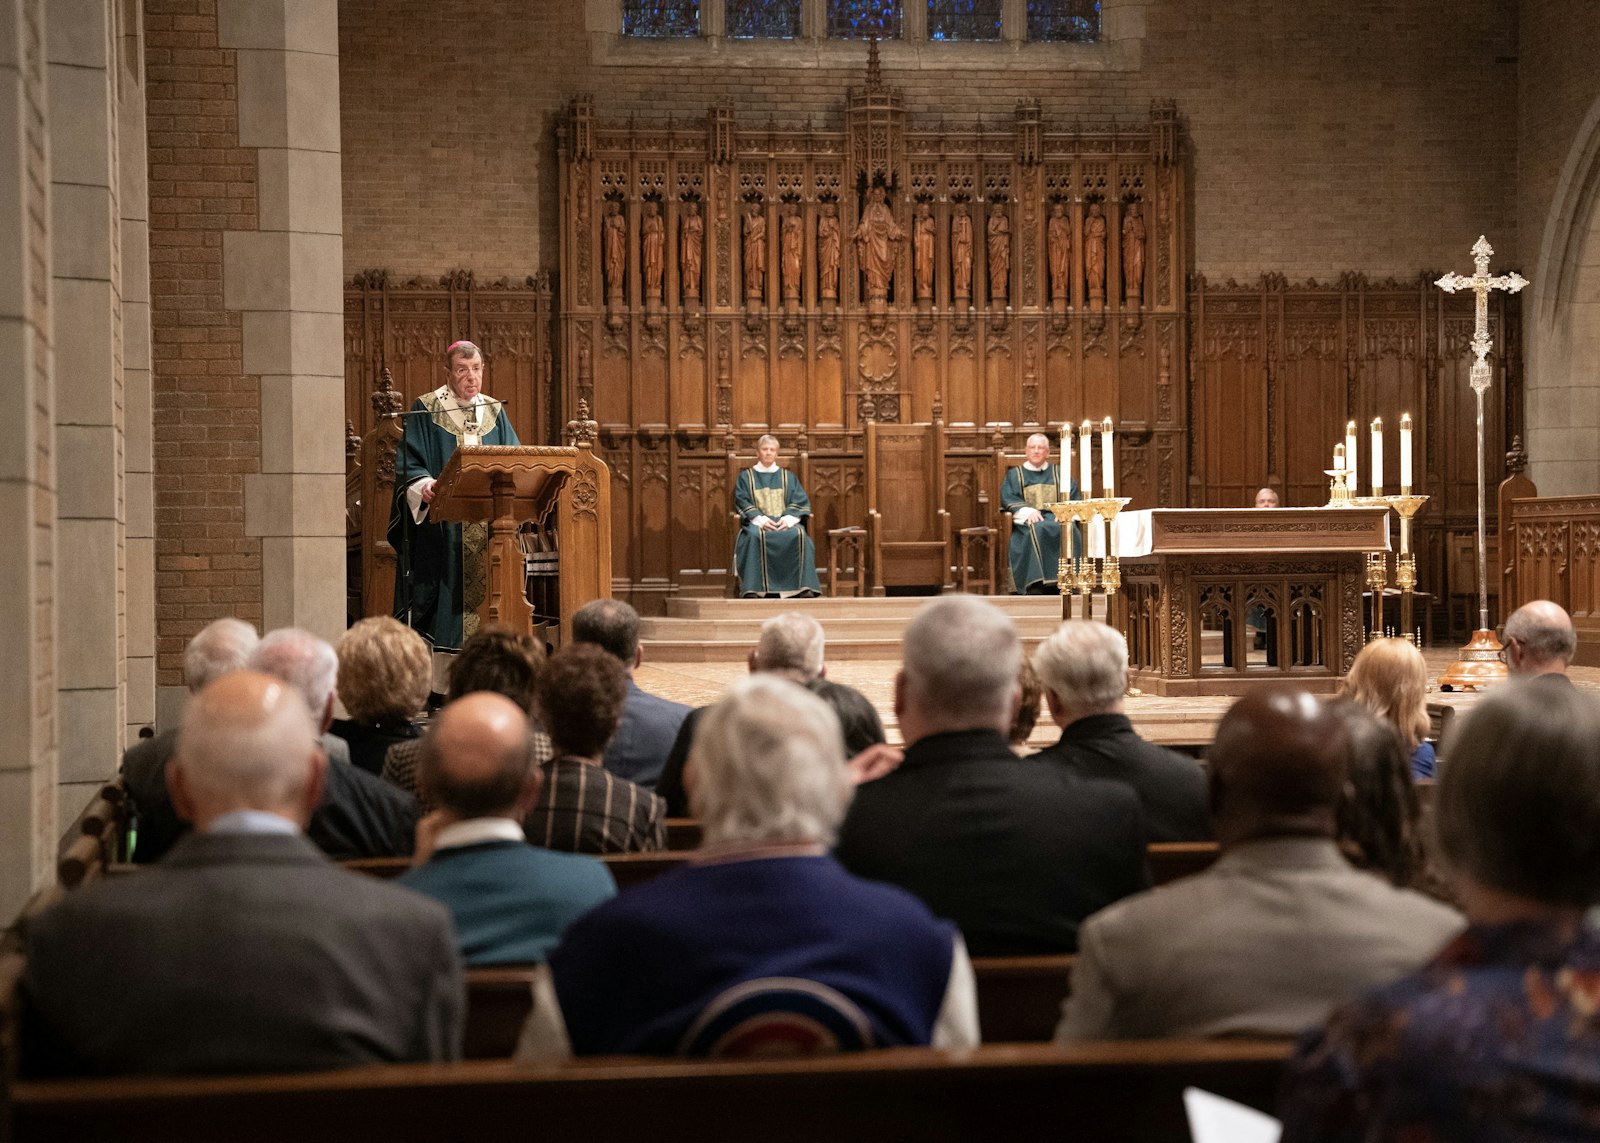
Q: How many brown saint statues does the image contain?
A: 13